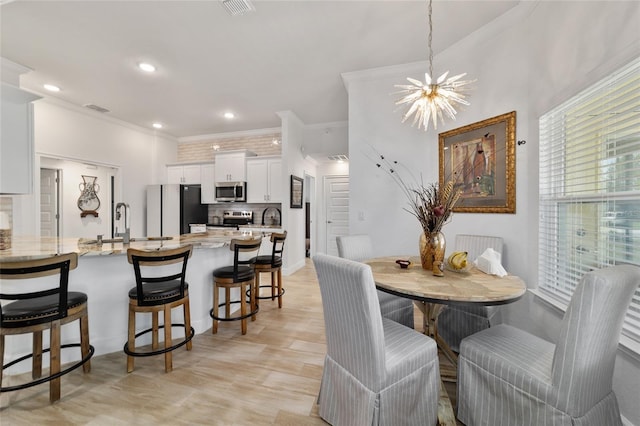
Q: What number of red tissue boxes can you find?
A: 0